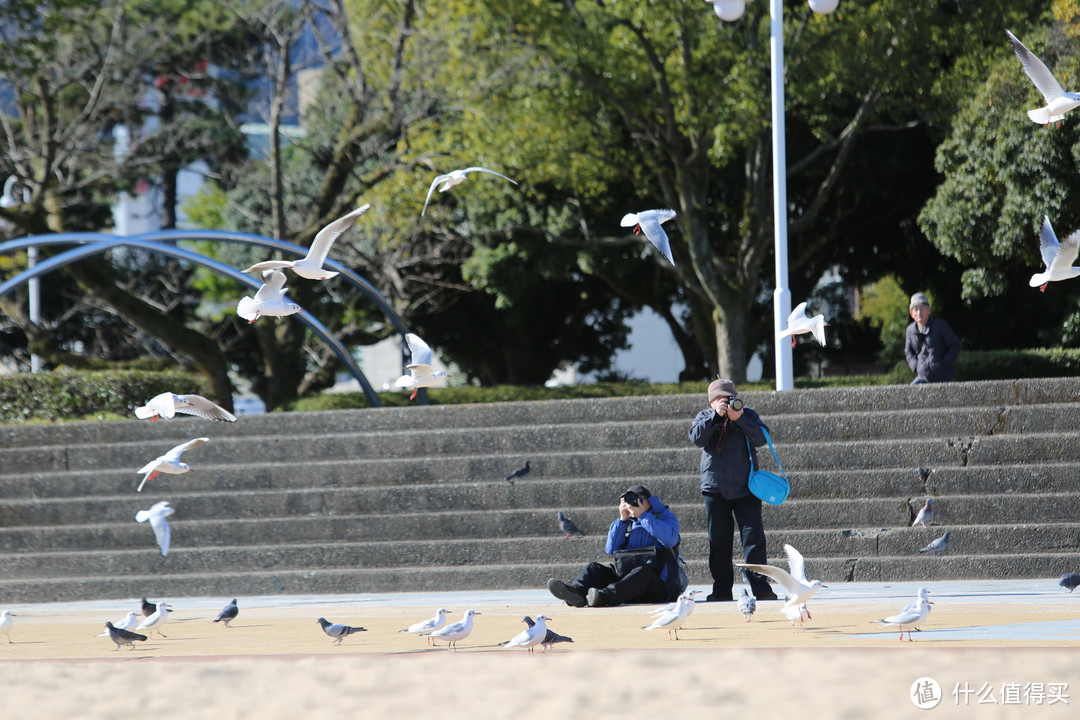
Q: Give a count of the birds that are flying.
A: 12